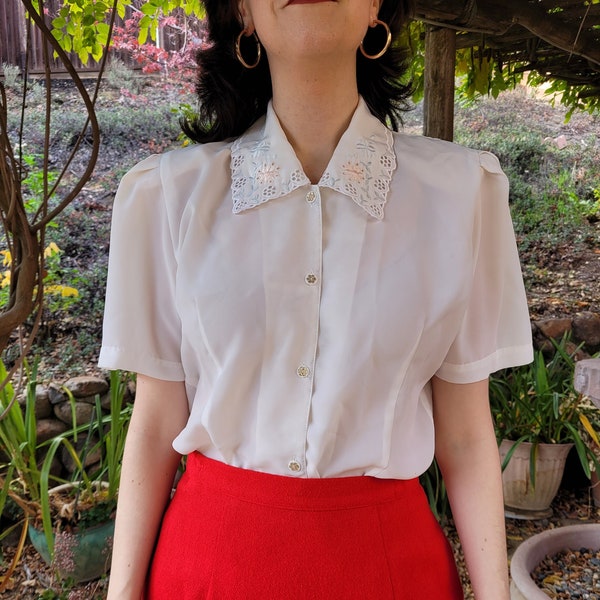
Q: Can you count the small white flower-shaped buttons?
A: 4